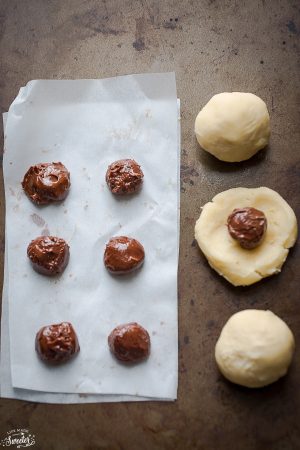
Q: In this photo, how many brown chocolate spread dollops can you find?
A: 7